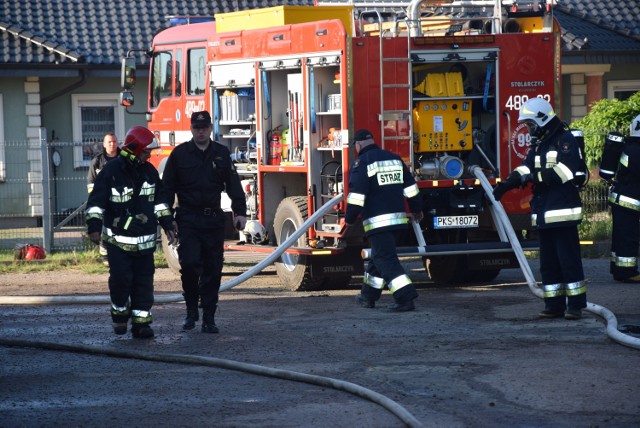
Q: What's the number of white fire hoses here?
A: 3